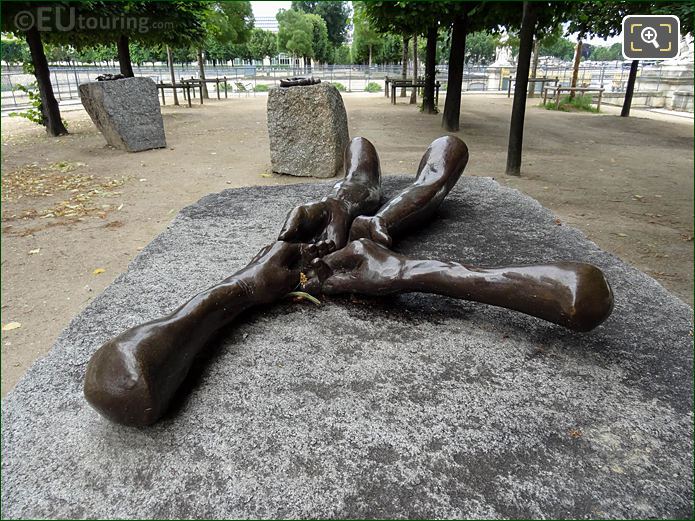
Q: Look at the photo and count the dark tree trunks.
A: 6